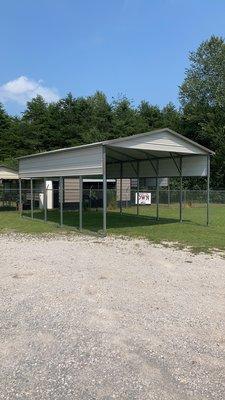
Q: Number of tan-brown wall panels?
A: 2